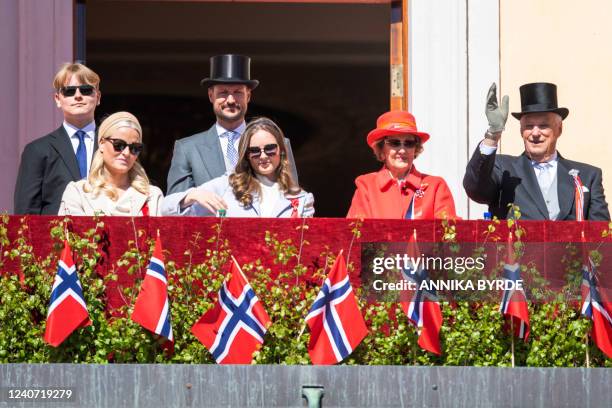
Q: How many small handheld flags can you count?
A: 7